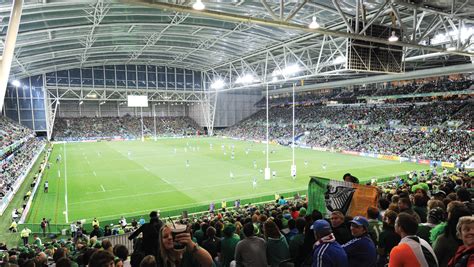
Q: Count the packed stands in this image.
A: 4